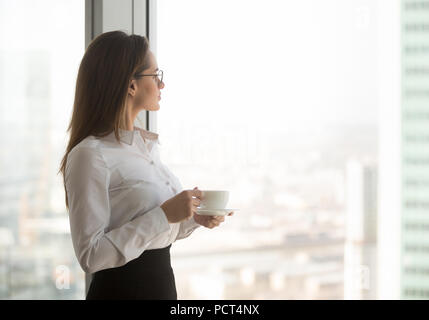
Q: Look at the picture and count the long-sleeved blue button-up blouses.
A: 0